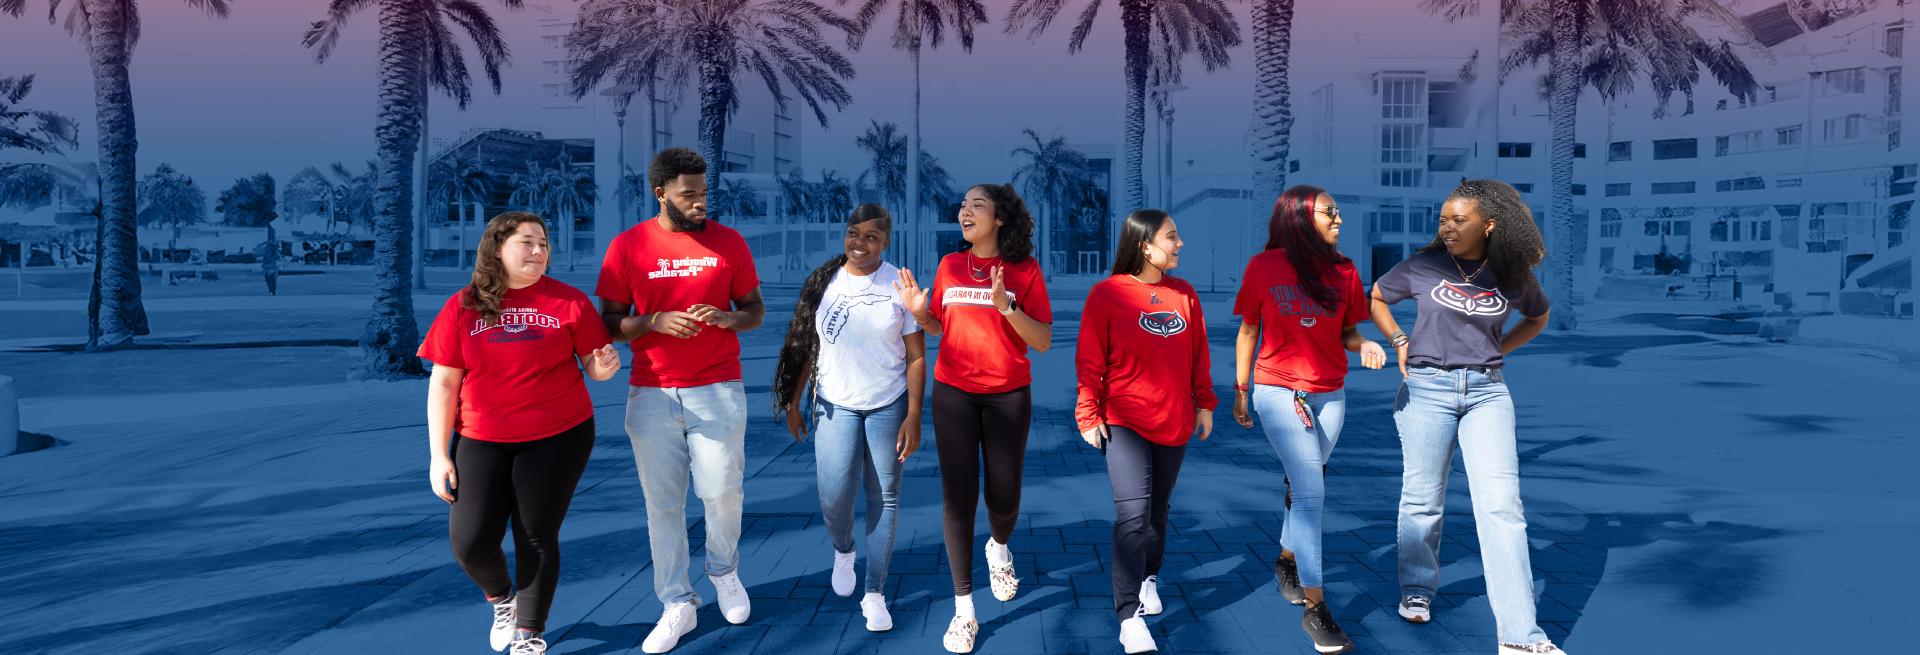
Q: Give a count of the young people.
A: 7